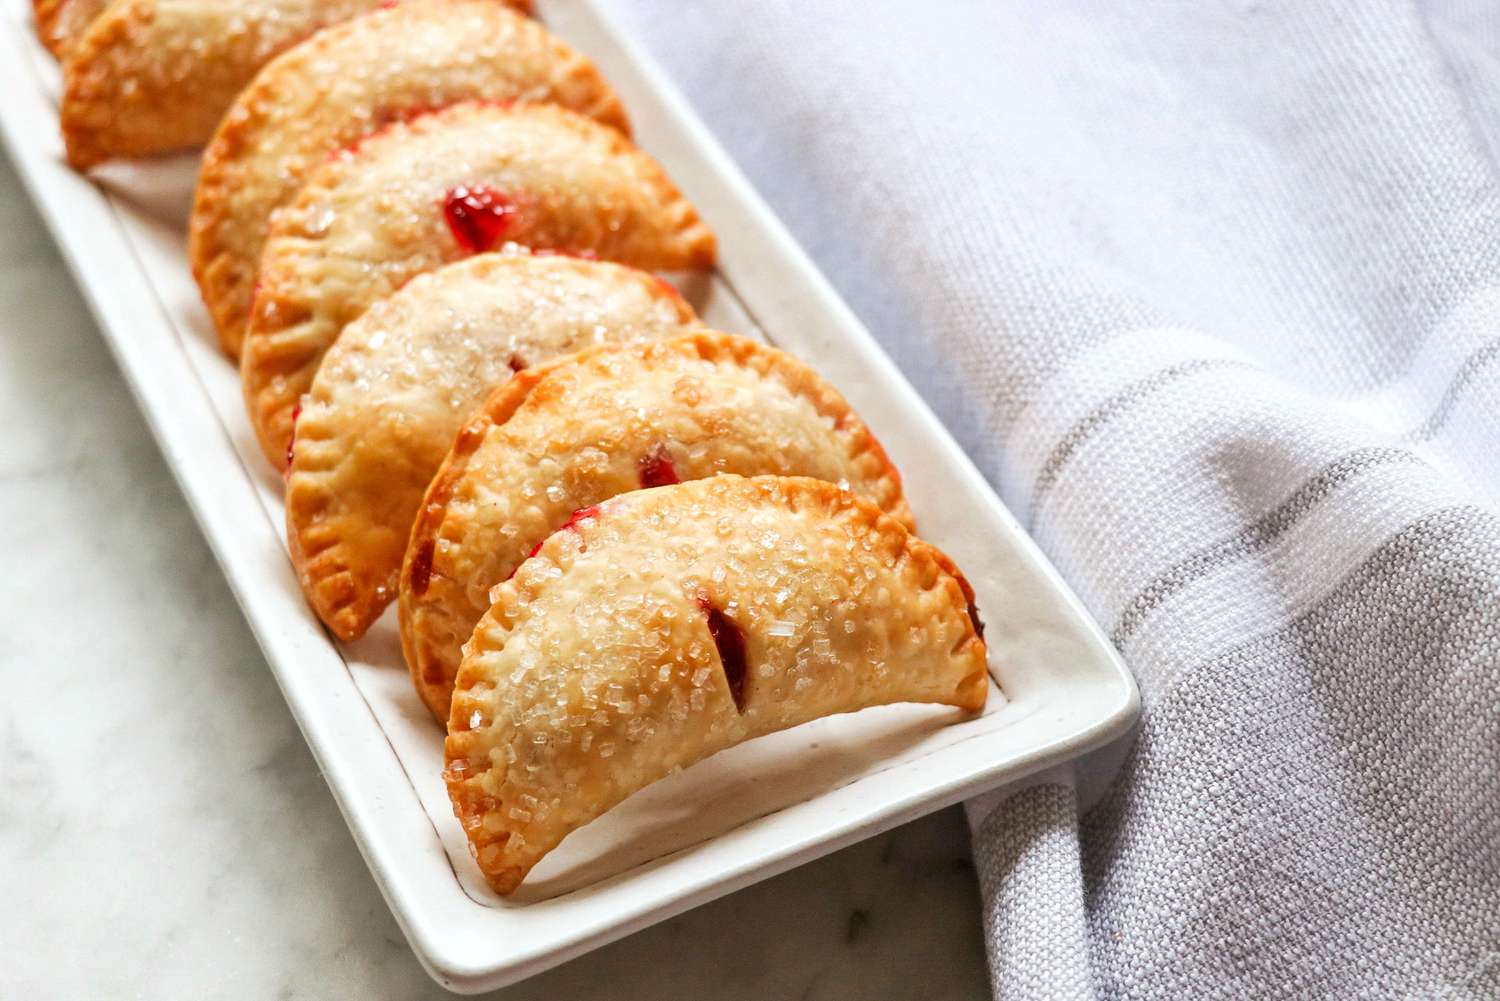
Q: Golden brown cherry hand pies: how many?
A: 7